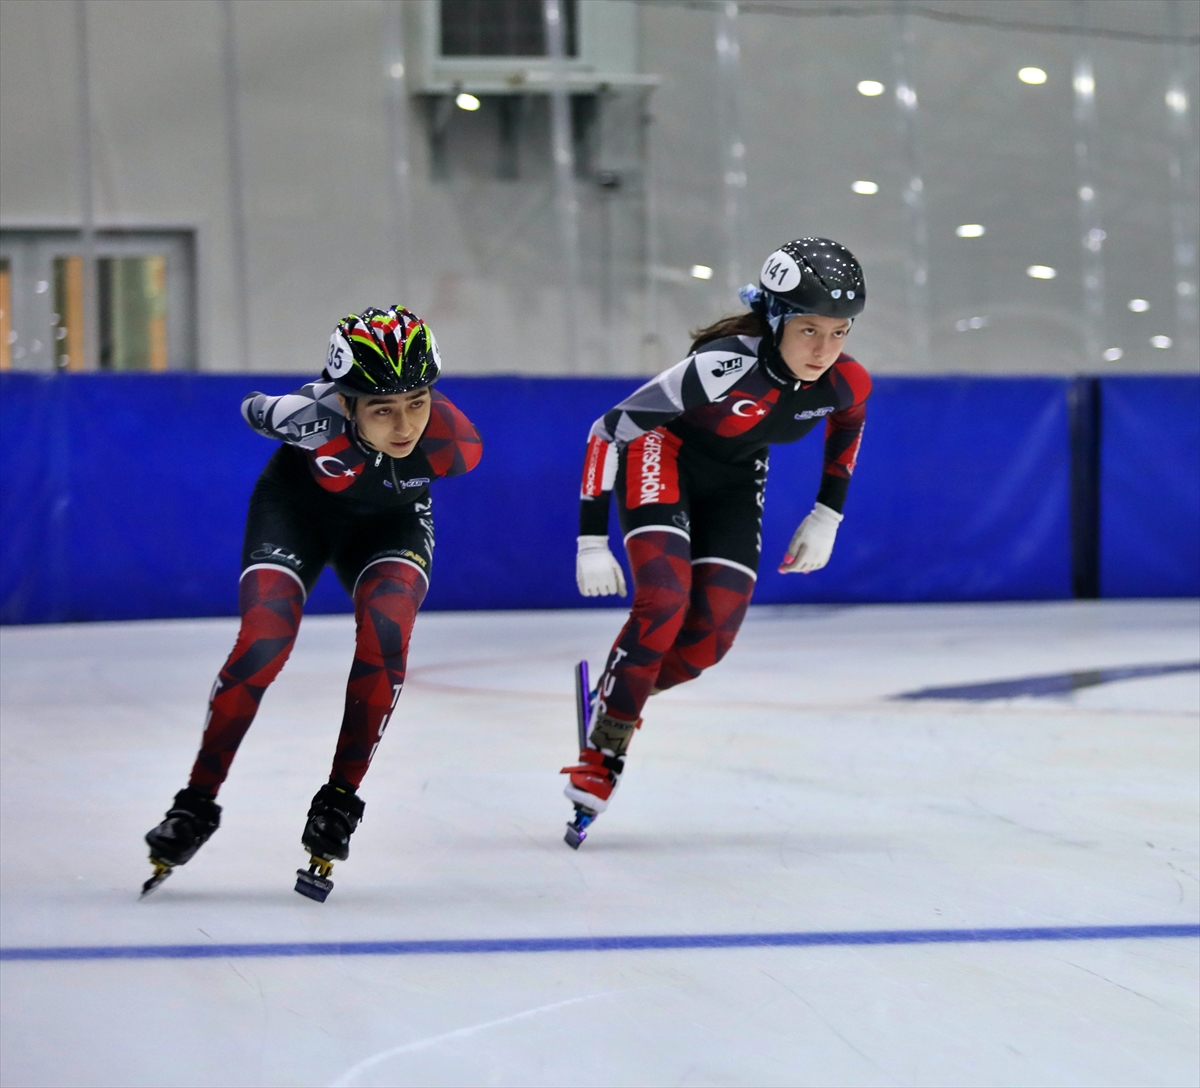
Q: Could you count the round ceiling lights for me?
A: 10